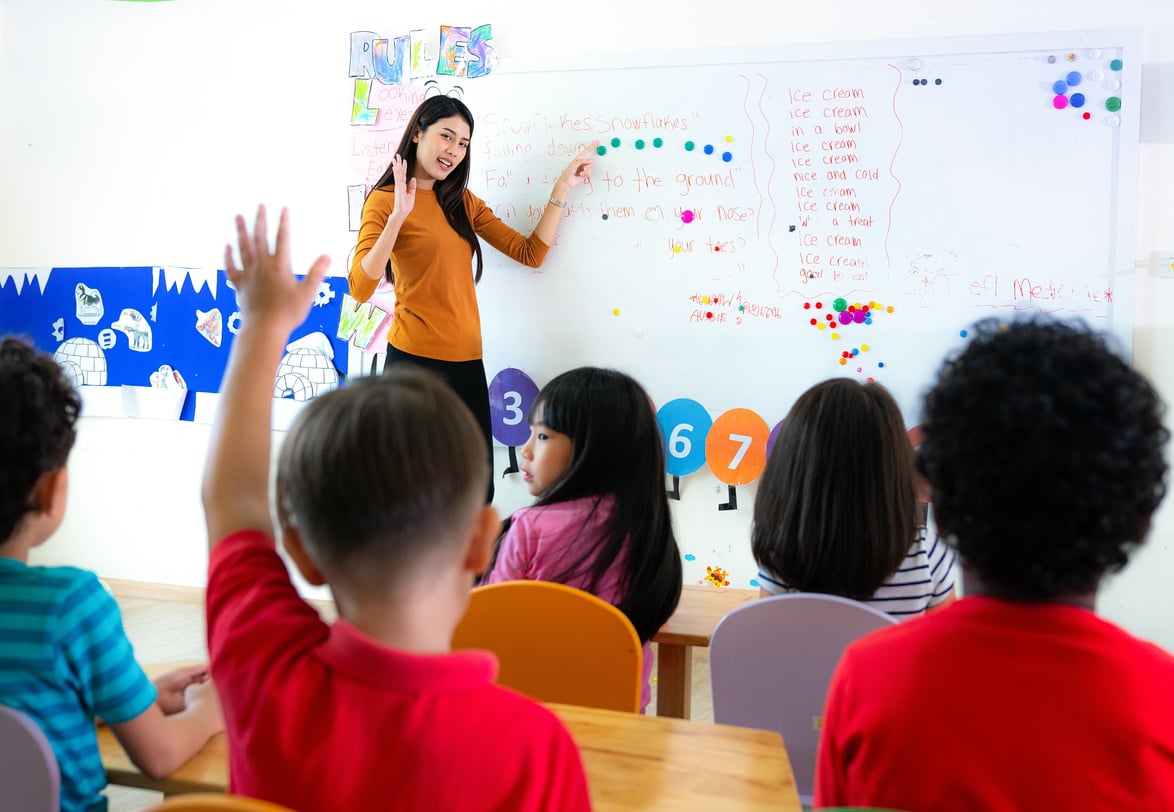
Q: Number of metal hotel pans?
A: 0